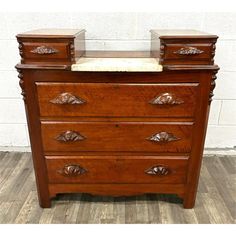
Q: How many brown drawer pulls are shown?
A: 8